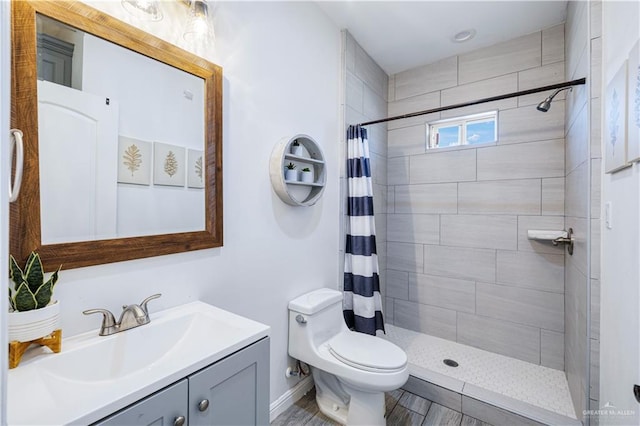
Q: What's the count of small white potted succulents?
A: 3